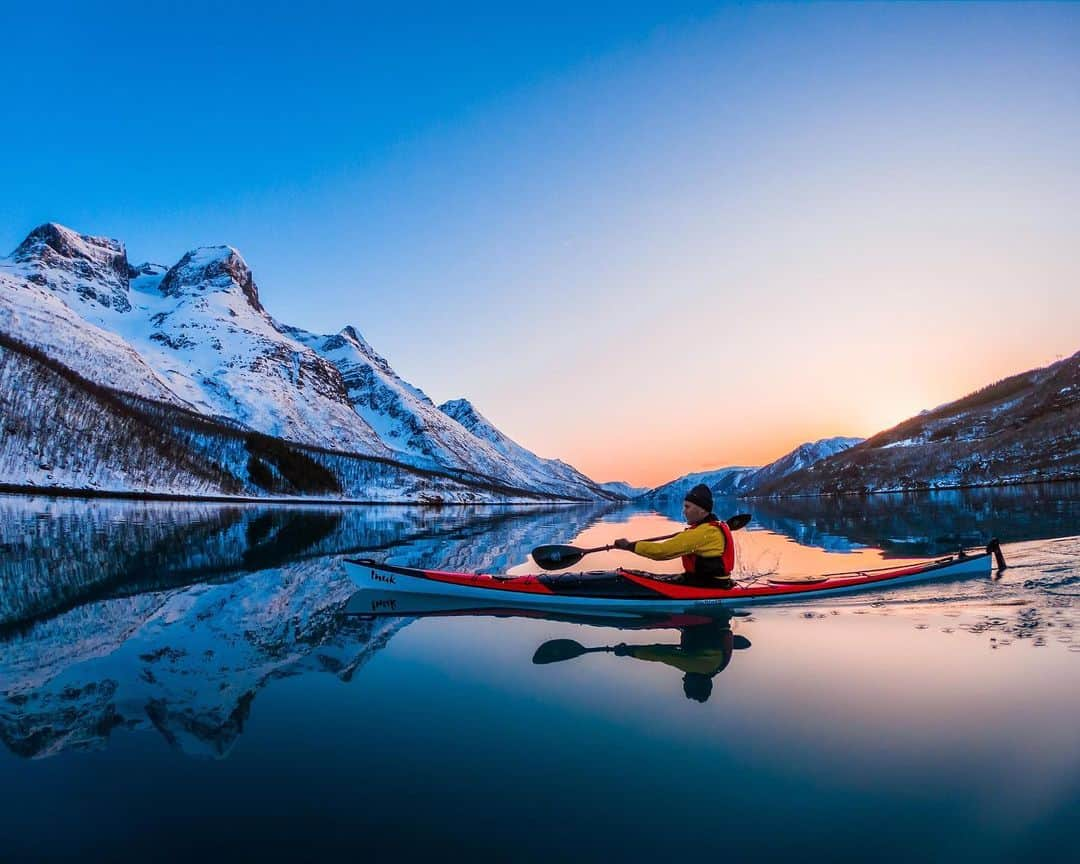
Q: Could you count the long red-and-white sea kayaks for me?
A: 1